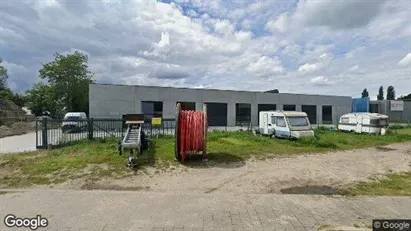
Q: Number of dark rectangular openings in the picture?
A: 8